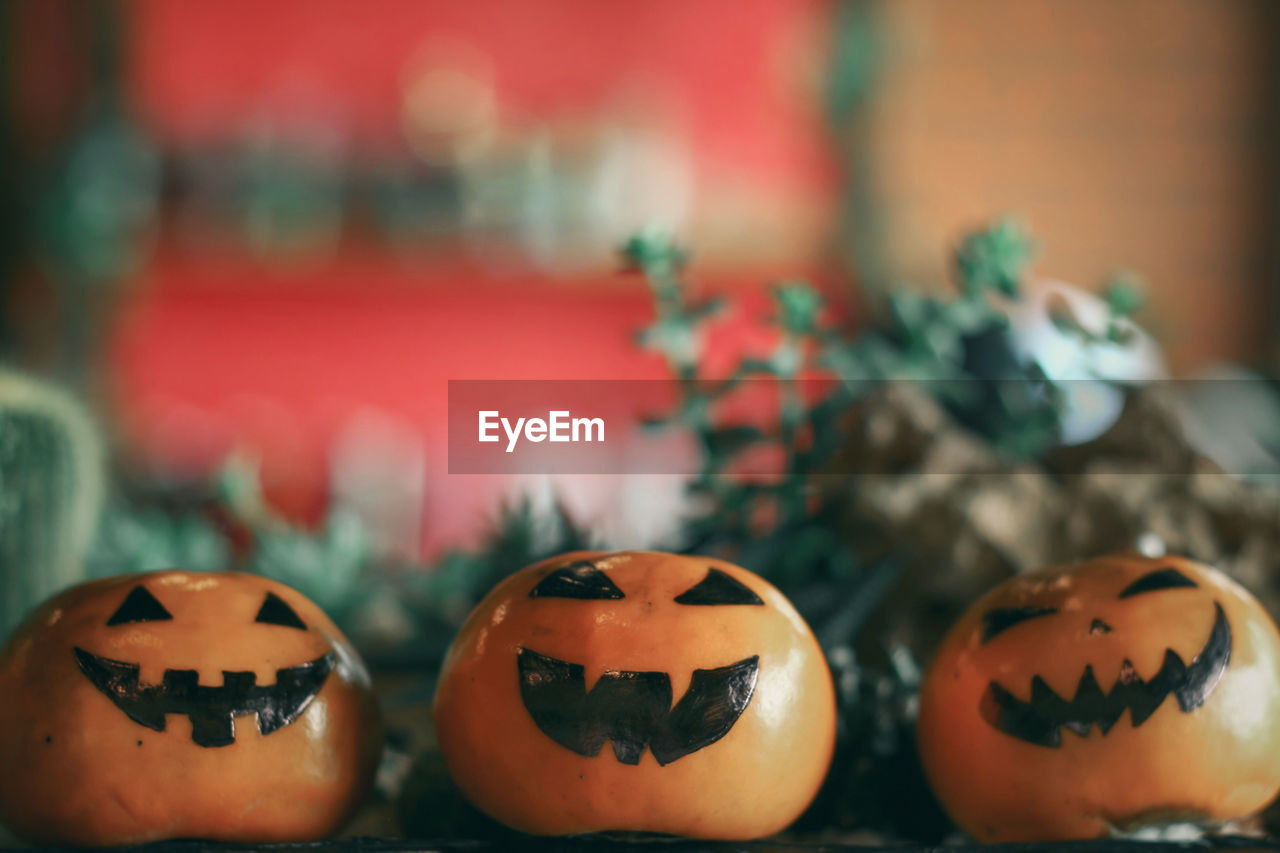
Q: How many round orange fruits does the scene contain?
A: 3